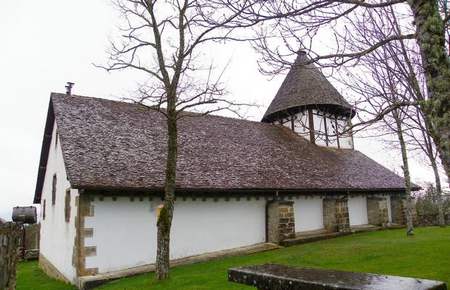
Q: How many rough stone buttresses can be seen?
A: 4